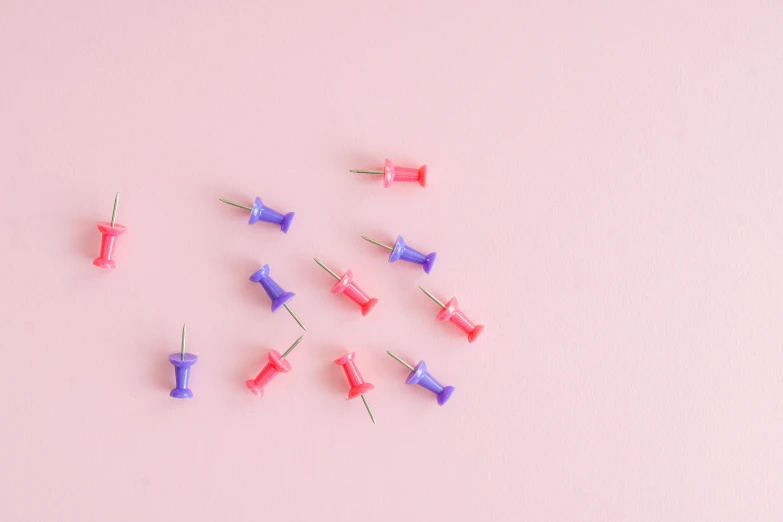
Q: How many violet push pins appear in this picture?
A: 5